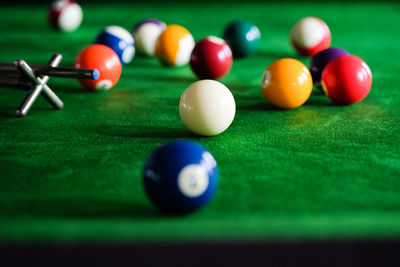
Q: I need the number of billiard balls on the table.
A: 13